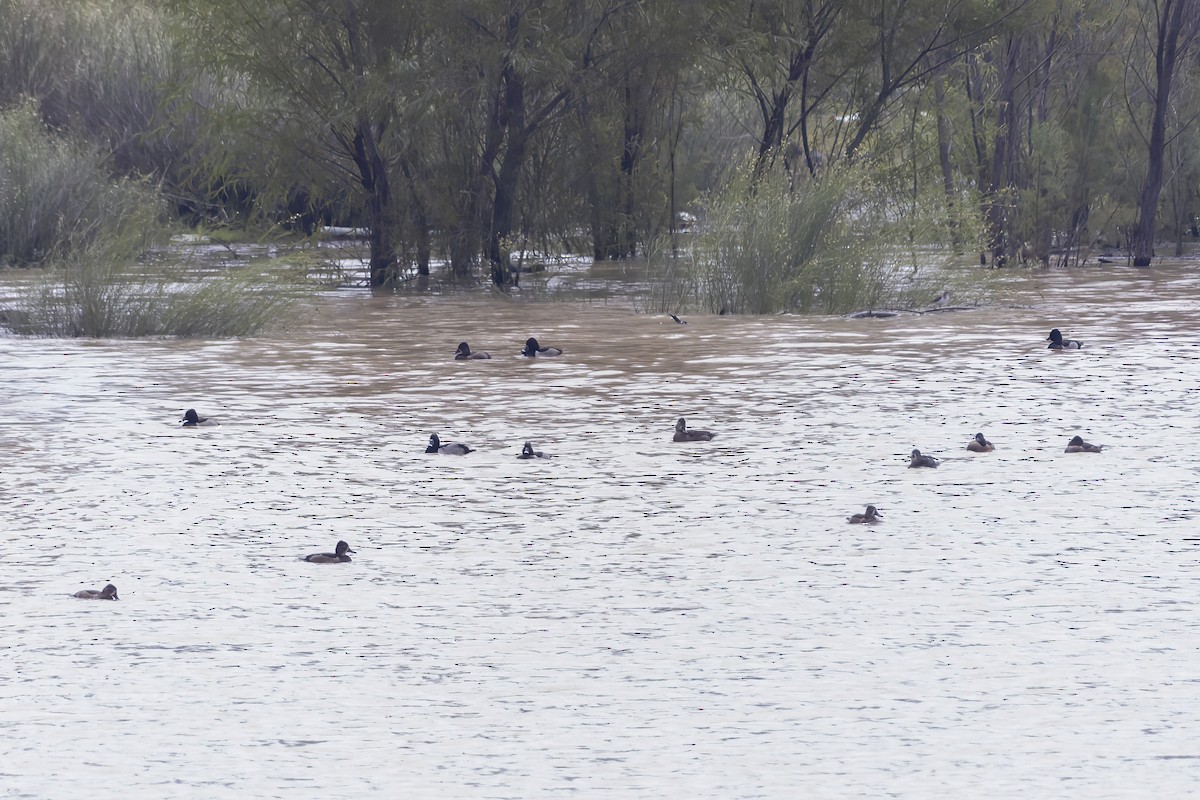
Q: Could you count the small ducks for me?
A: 13